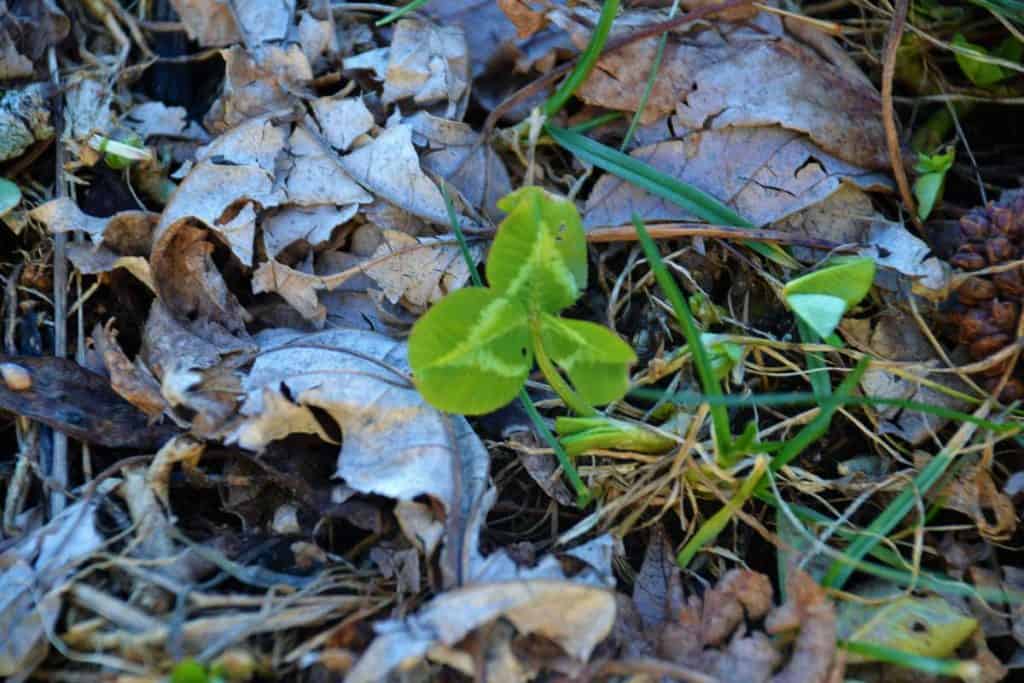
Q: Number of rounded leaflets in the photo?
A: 3